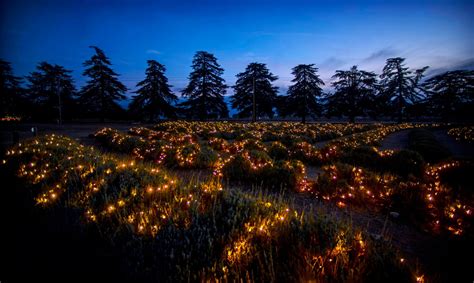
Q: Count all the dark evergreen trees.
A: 10